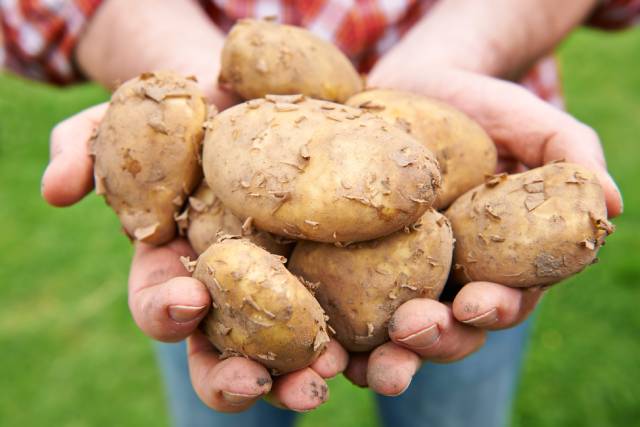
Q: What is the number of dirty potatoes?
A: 8